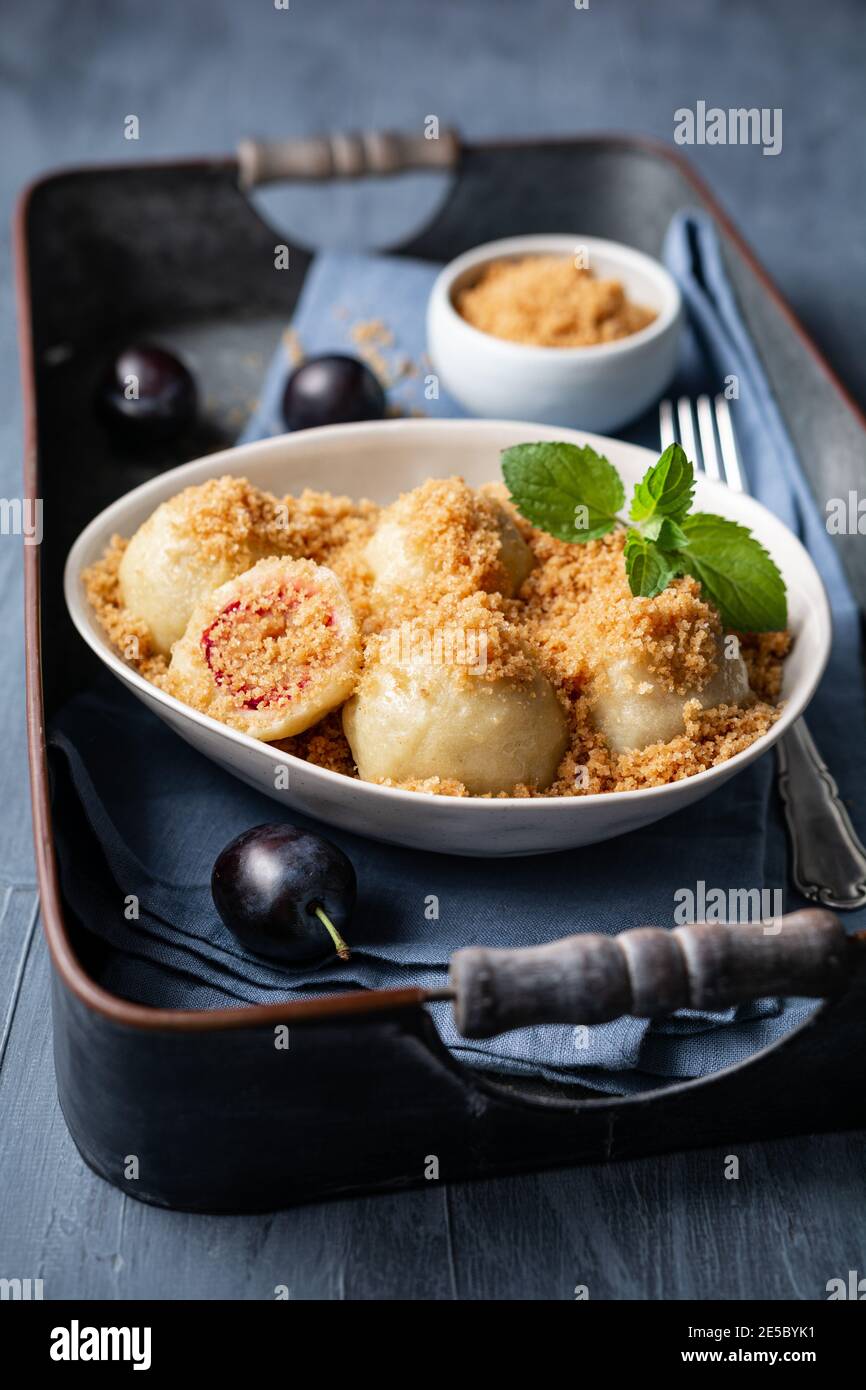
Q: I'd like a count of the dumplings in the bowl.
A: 5